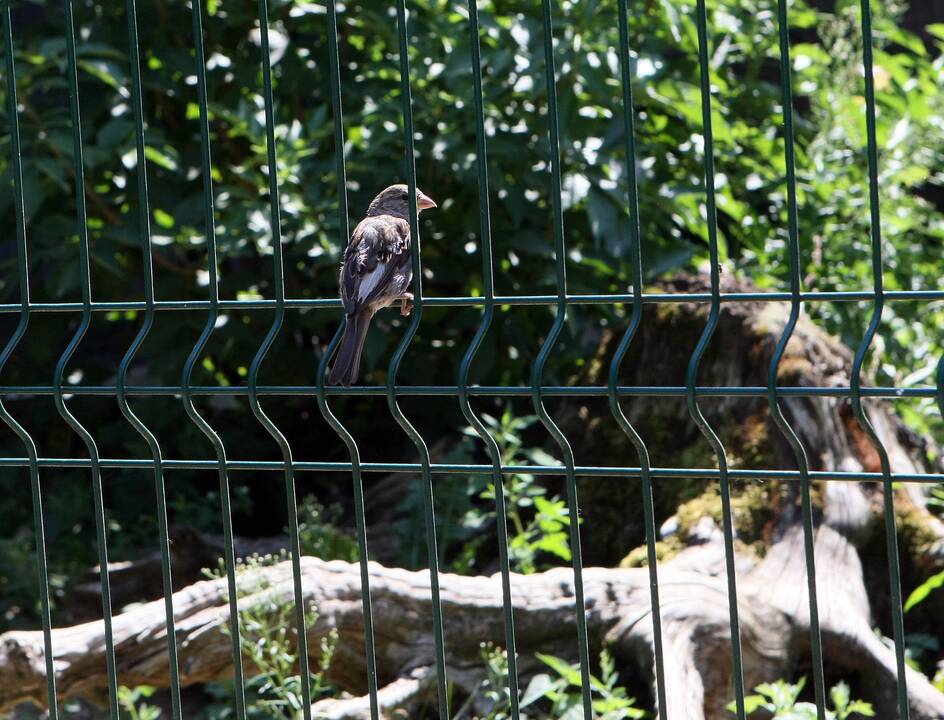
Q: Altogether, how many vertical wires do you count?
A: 13